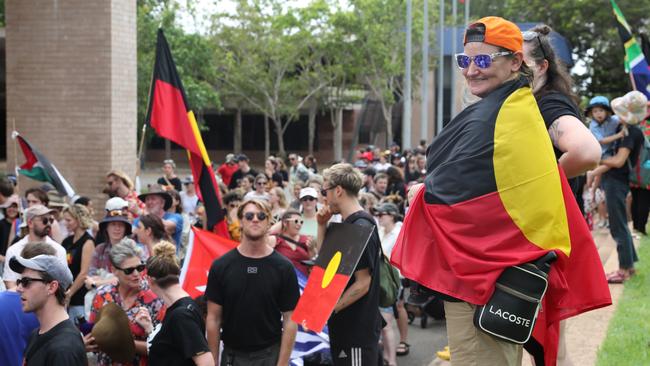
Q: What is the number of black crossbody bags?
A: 1